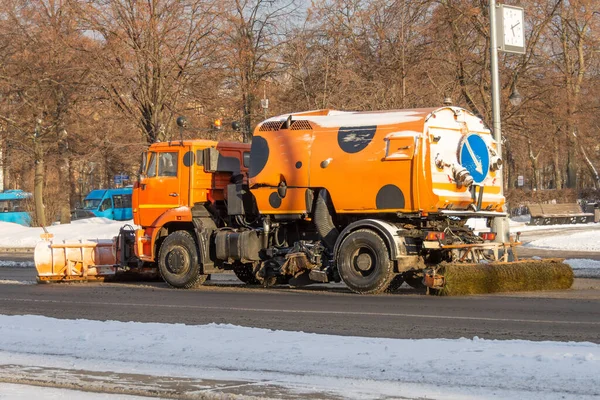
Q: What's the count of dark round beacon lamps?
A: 2